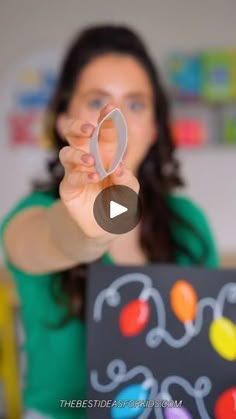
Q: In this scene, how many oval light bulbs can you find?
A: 6